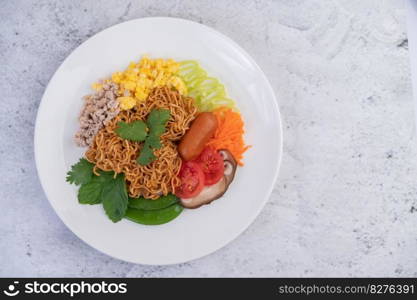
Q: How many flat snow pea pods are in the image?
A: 2